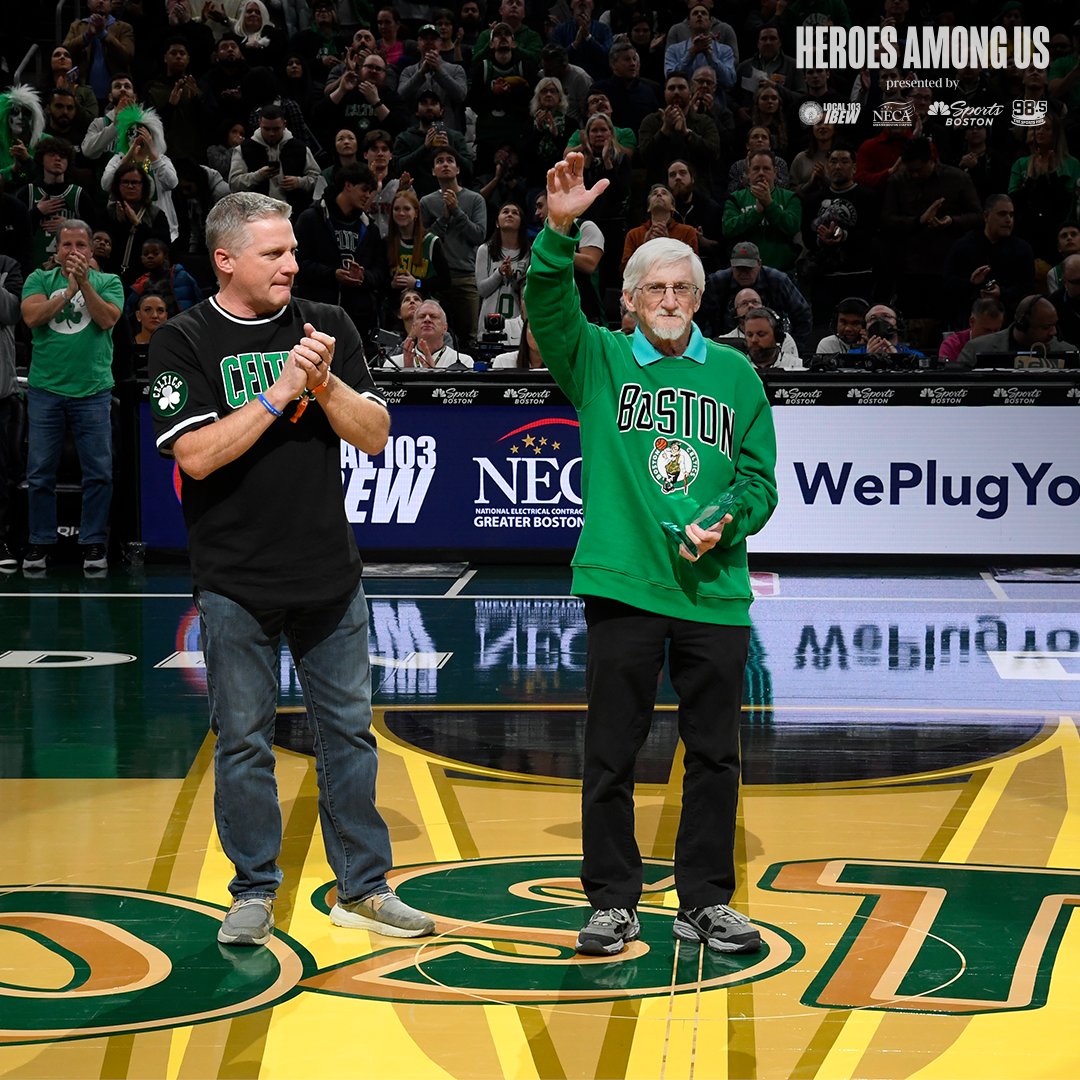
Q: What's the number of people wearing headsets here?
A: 5